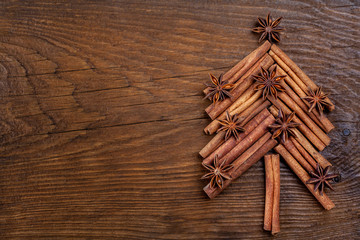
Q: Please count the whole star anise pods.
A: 8